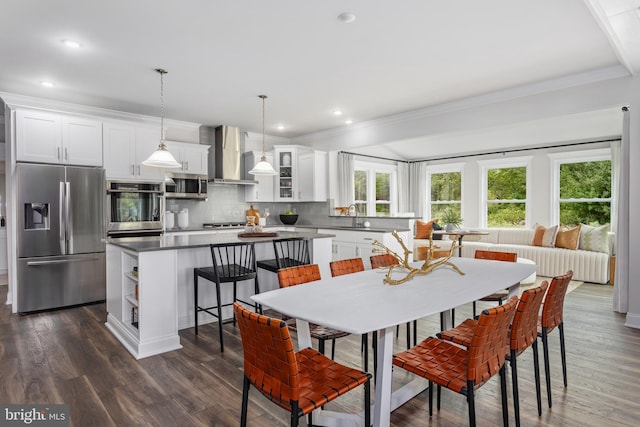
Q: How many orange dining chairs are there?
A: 8